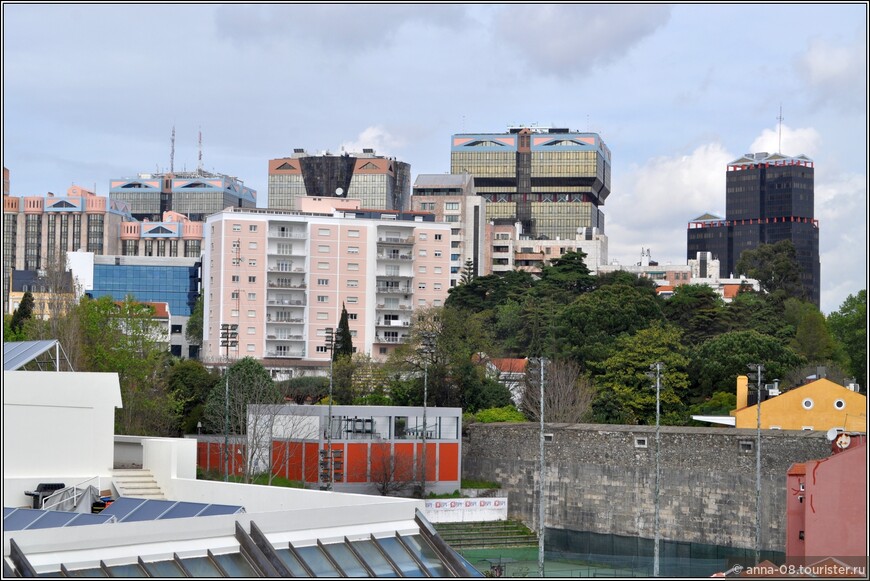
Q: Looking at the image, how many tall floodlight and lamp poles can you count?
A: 6